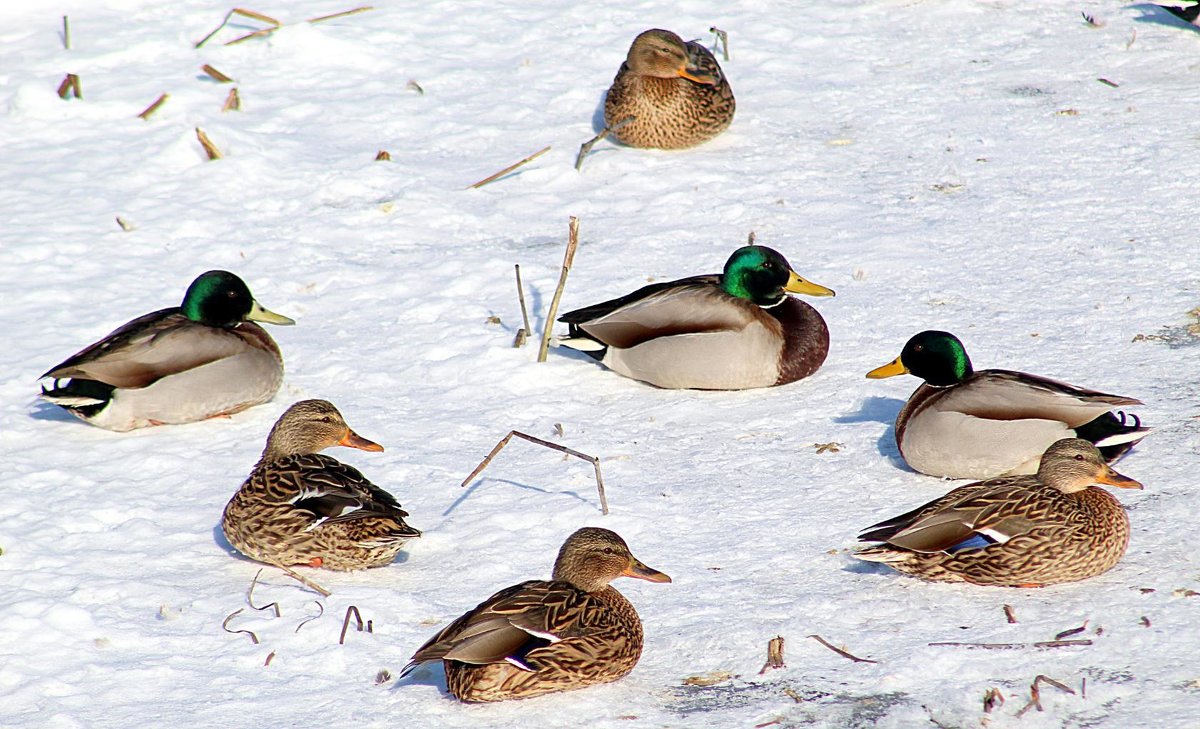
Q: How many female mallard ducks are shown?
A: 4